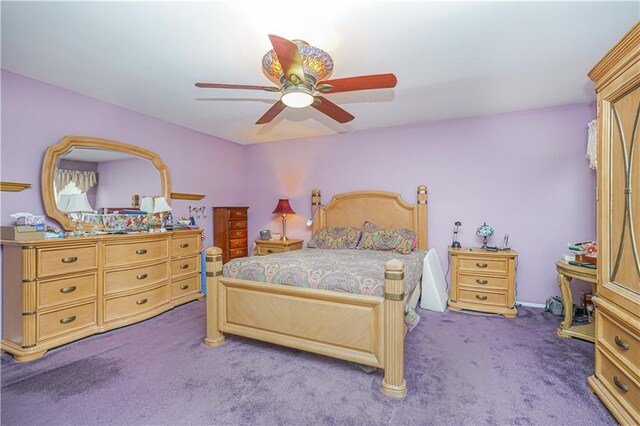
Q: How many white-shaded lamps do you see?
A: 2